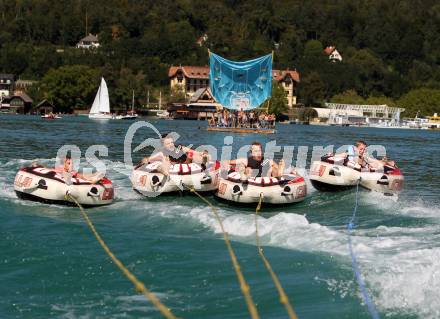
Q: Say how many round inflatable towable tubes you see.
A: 4